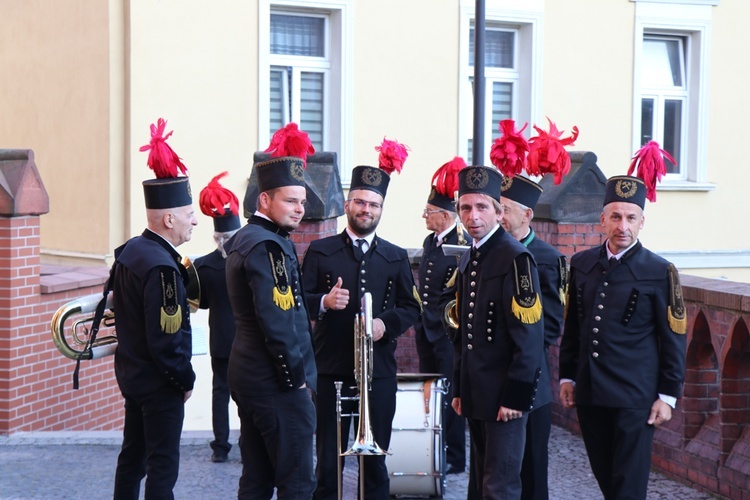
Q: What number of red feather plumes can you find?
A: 8